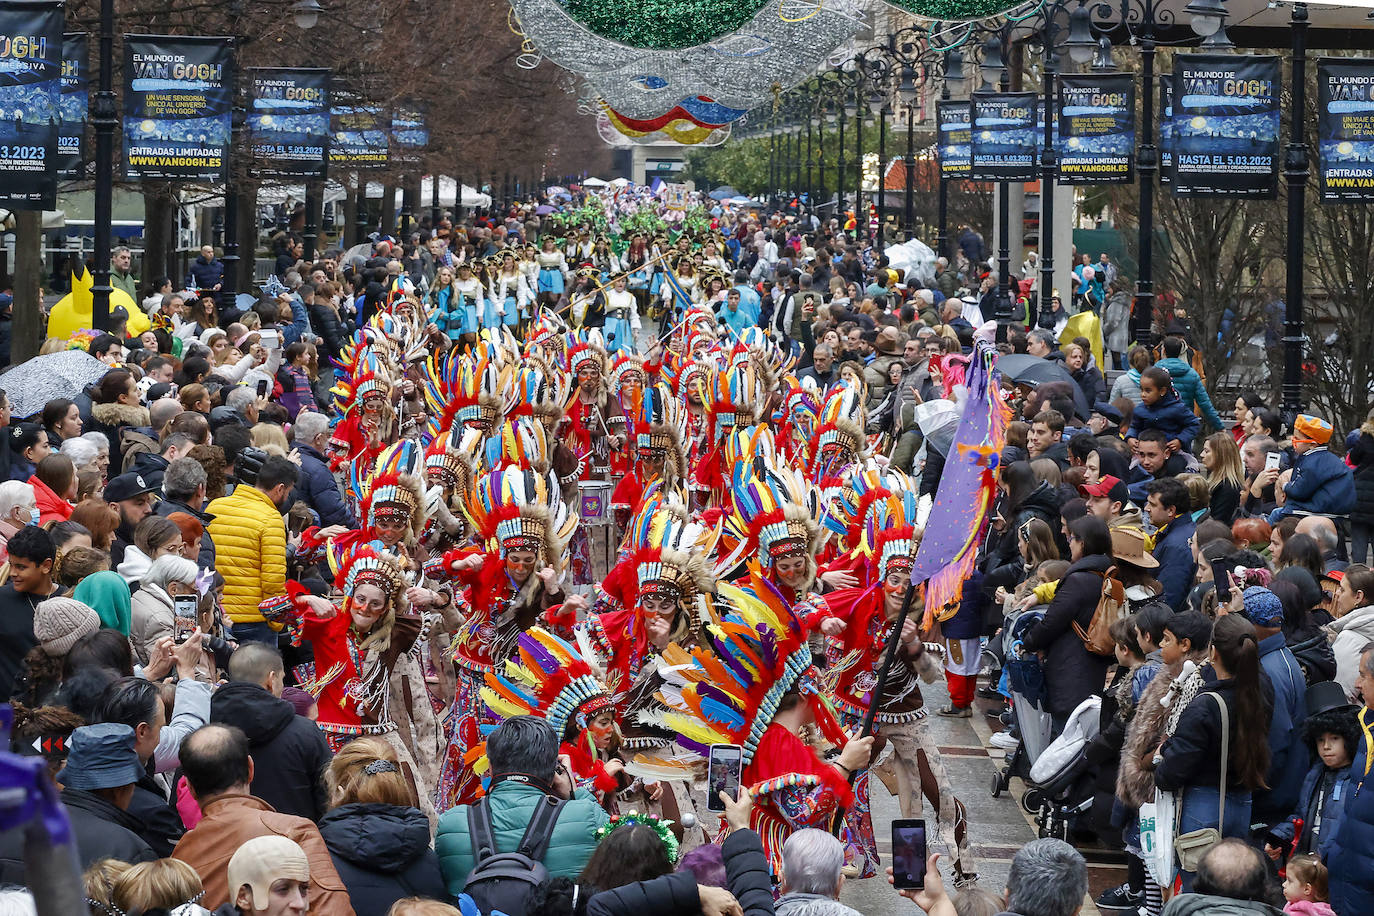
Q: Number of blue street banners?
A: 13